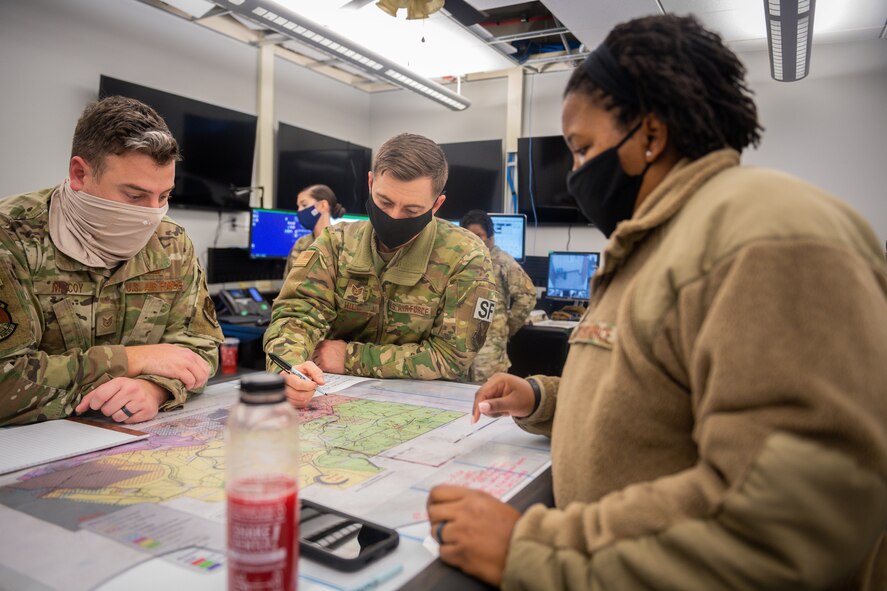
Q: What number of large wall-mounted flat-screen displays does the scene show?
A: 4